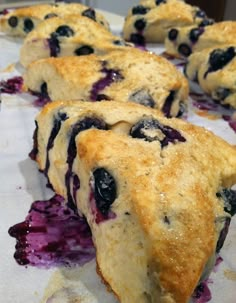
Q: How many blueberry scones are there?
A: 7